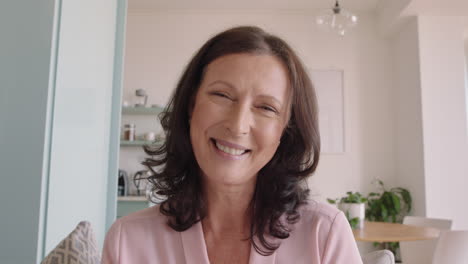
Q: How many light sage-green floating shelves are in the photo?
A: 2